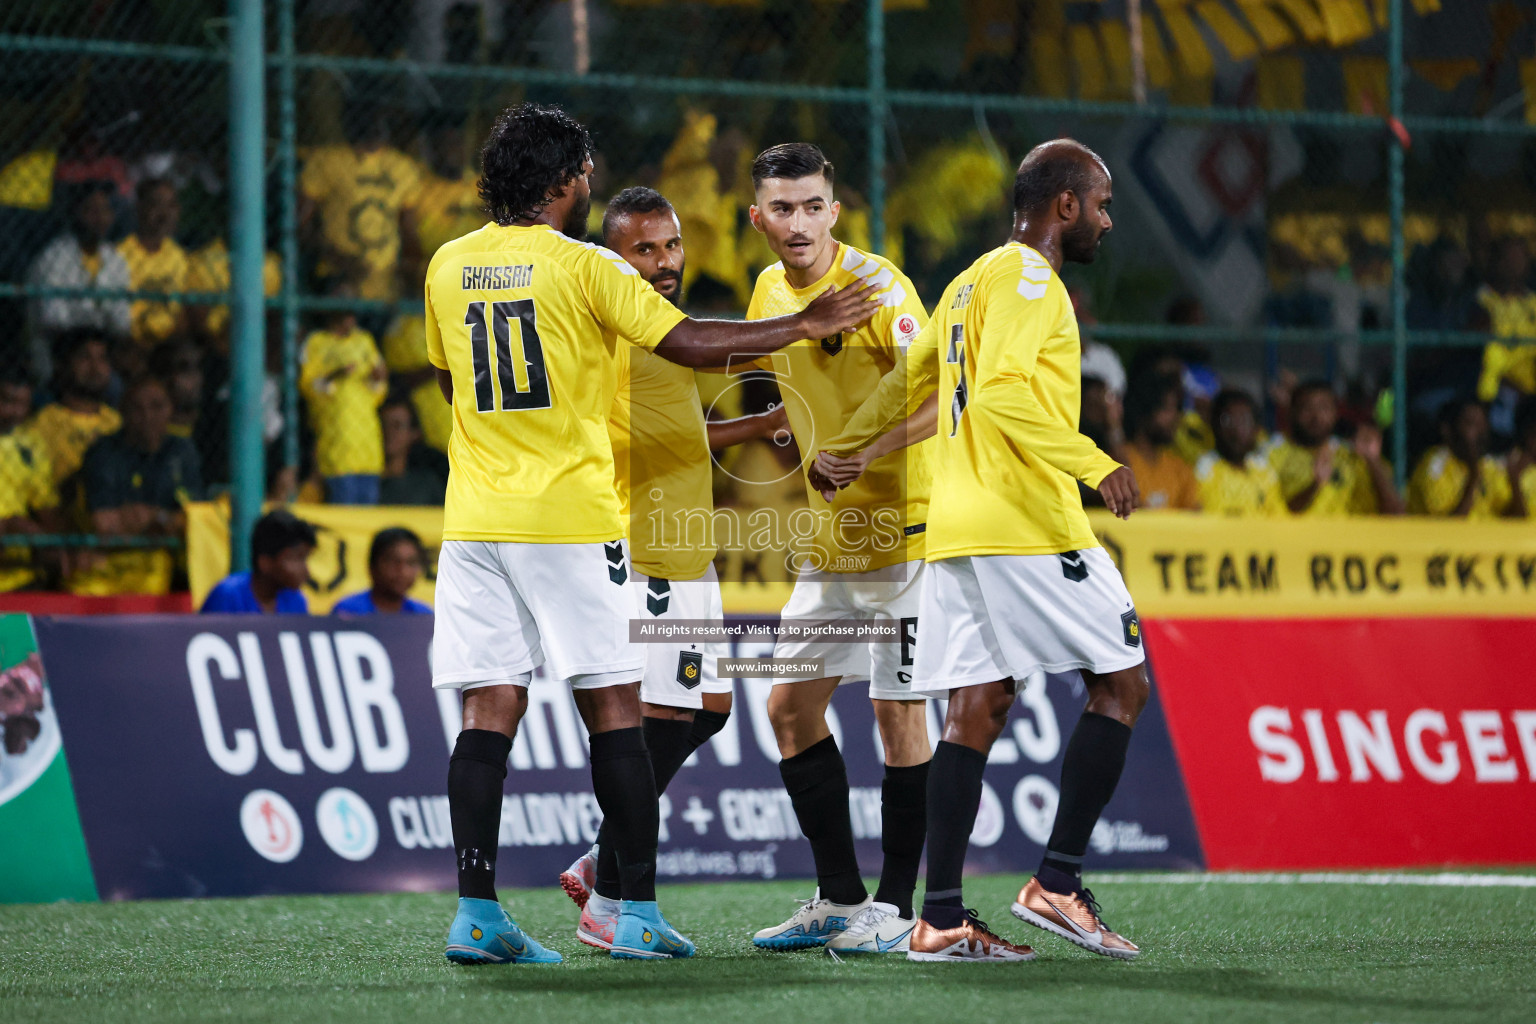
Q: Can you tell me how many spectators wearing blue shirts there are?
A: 2